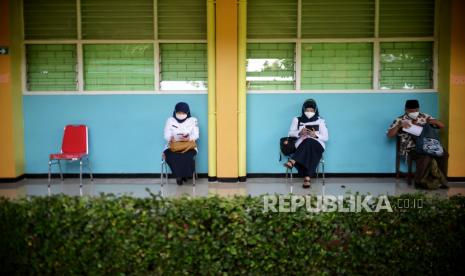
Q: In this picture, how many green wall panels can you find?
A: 12